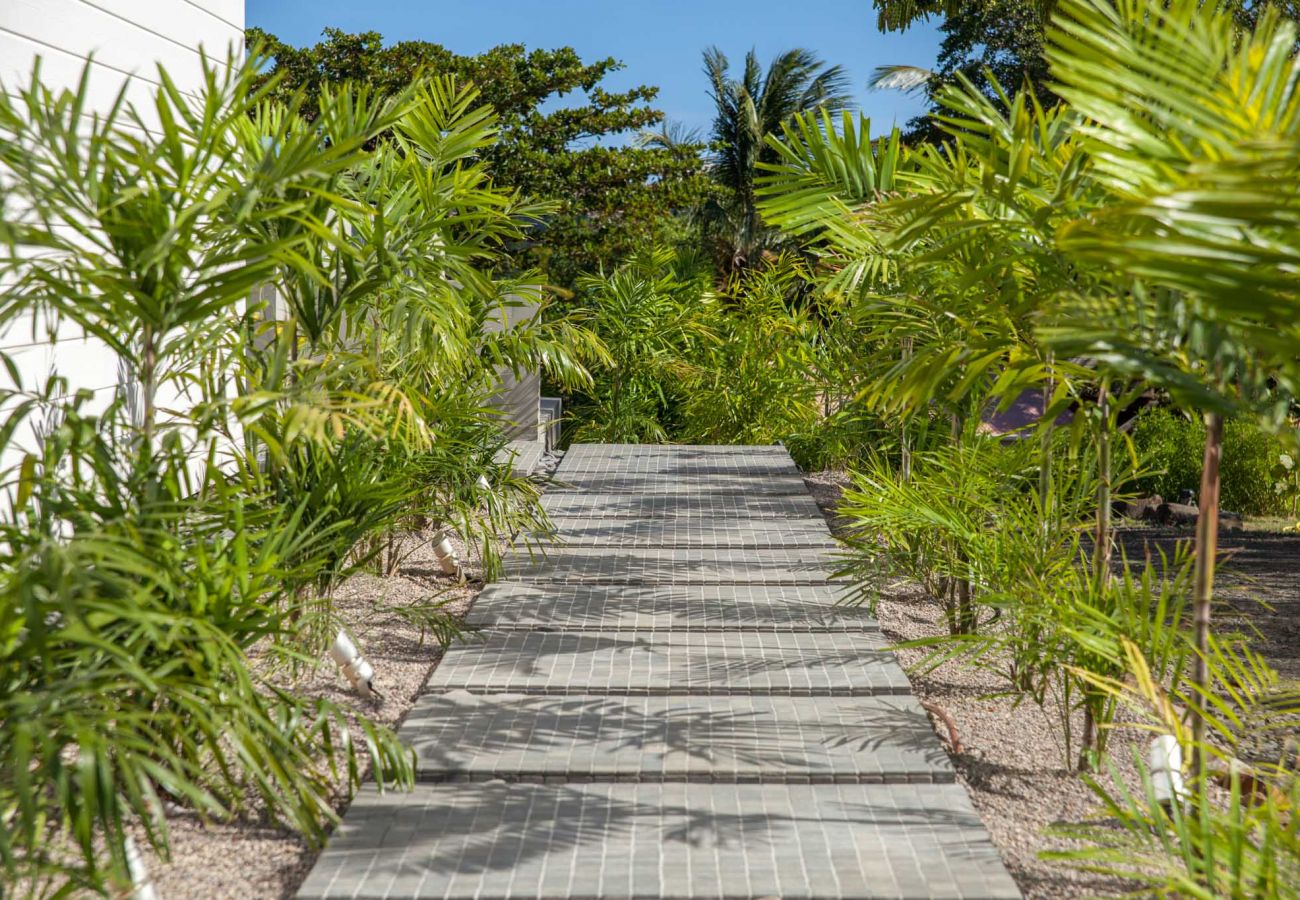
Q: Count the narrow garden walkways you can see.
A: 1